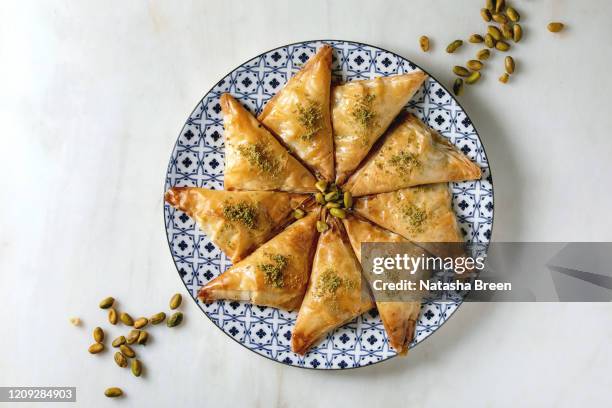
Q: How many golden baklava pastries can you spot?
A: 9